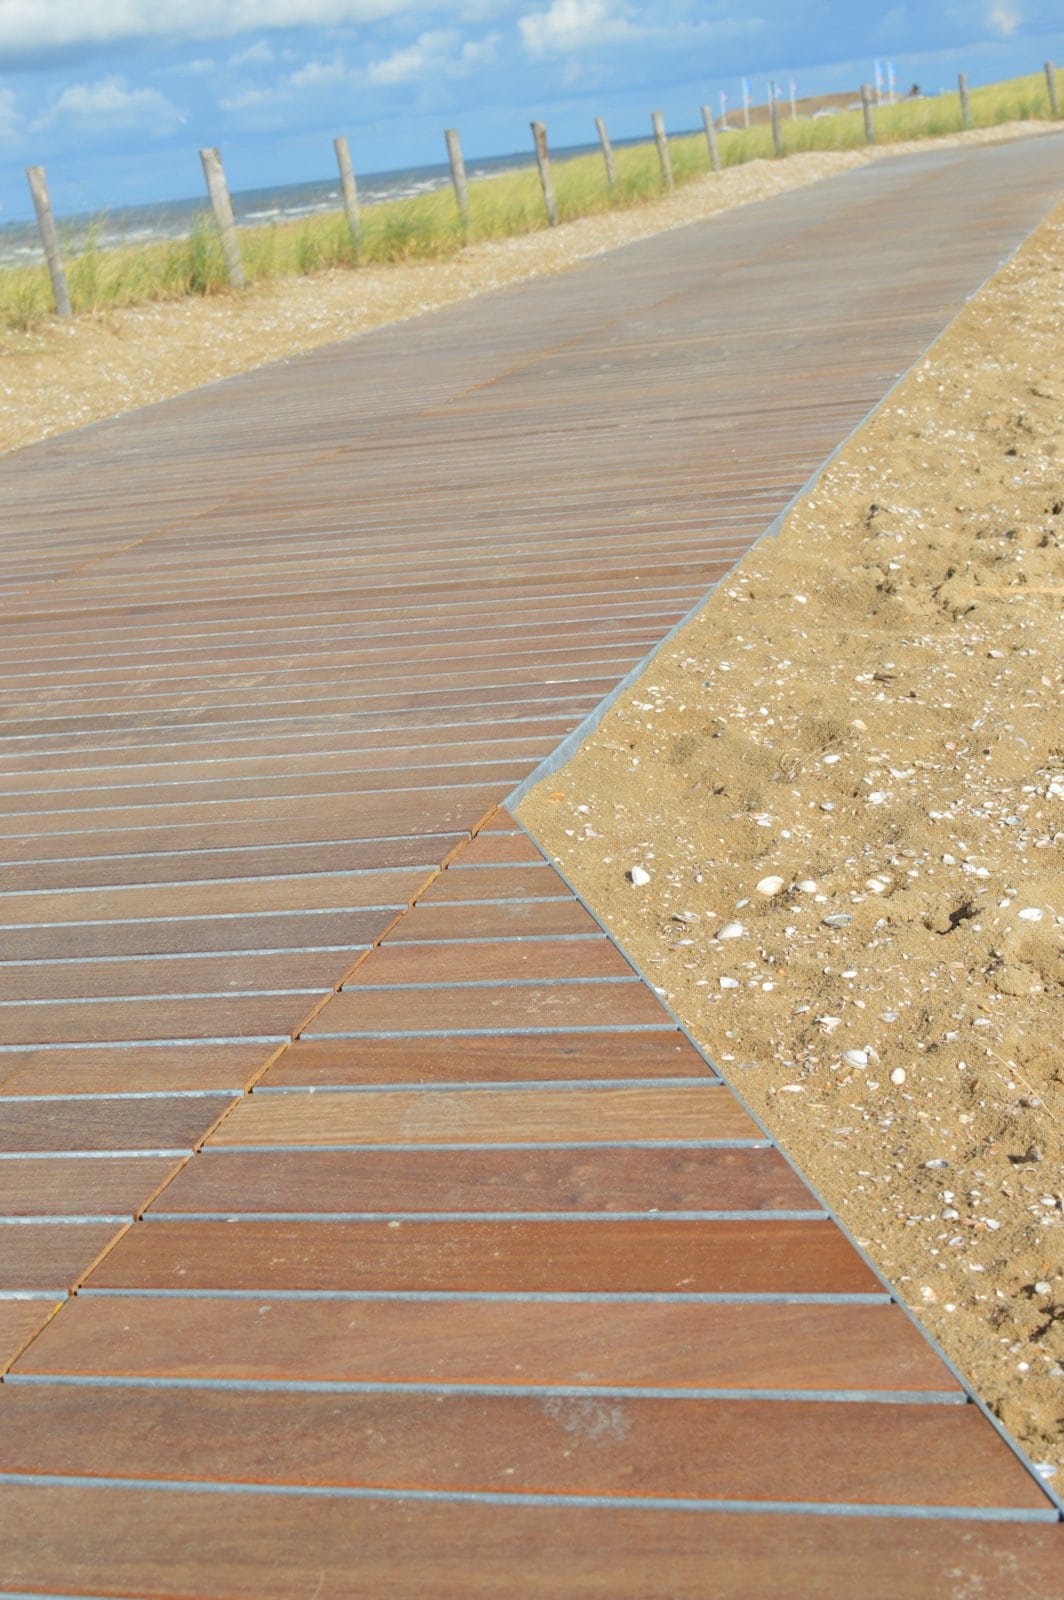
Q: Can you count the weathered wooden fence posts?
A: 12